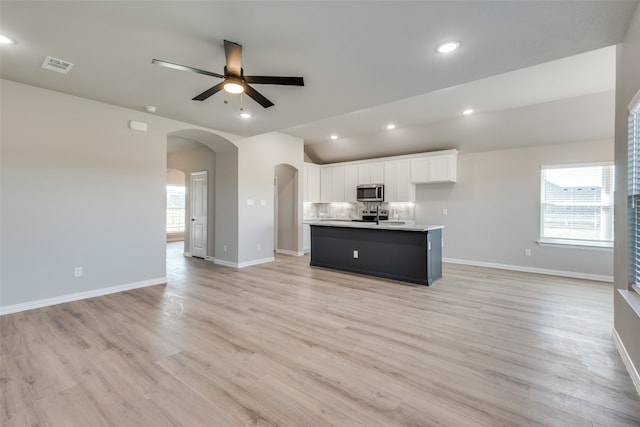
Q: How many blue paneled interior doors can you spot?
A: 0